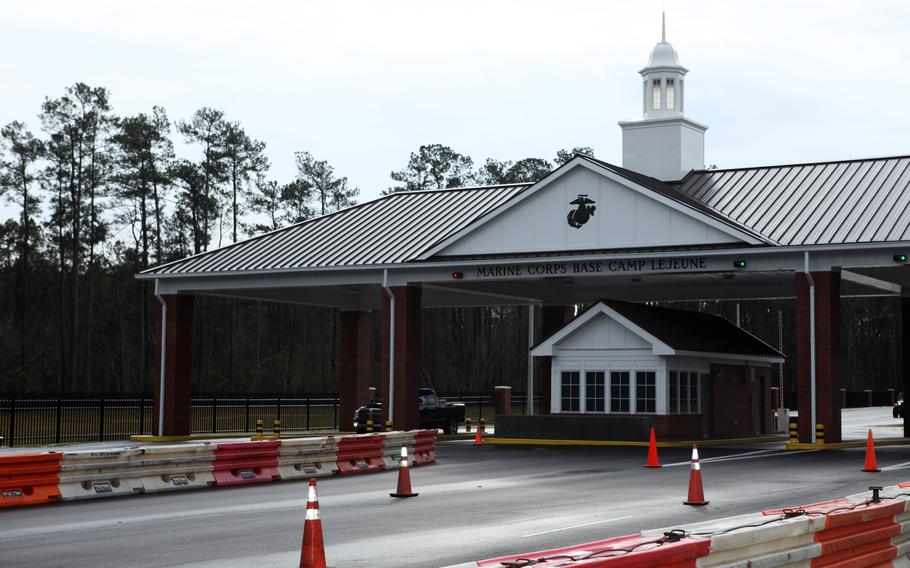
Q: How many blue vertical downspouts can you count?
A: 3